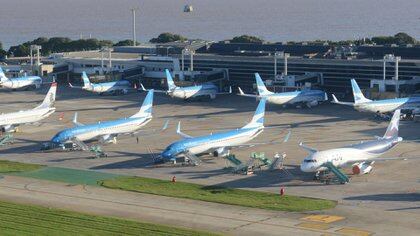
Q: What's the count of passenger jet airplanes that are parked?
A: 9